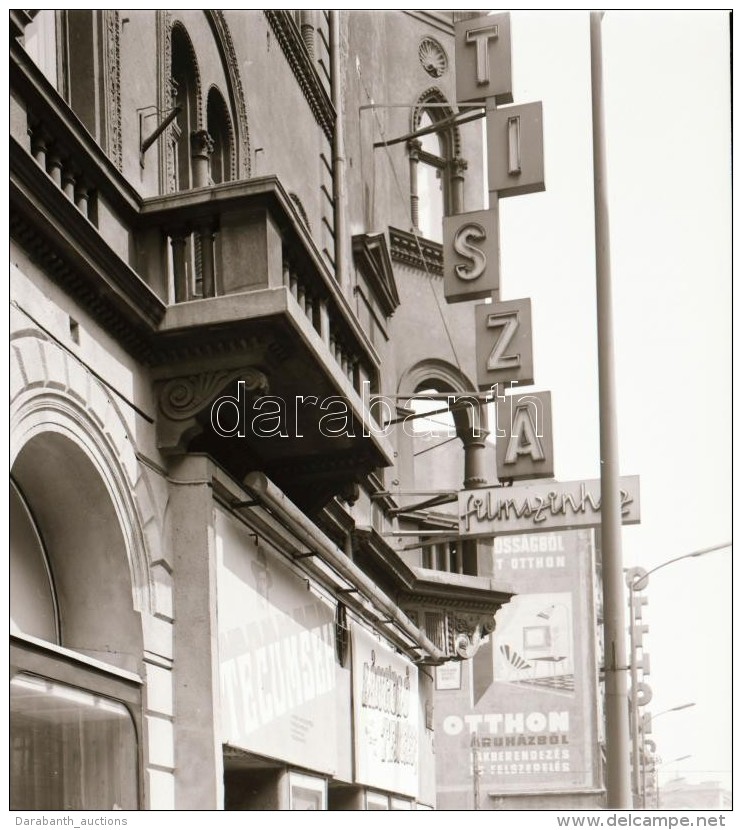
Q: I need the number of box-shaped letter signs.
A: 5